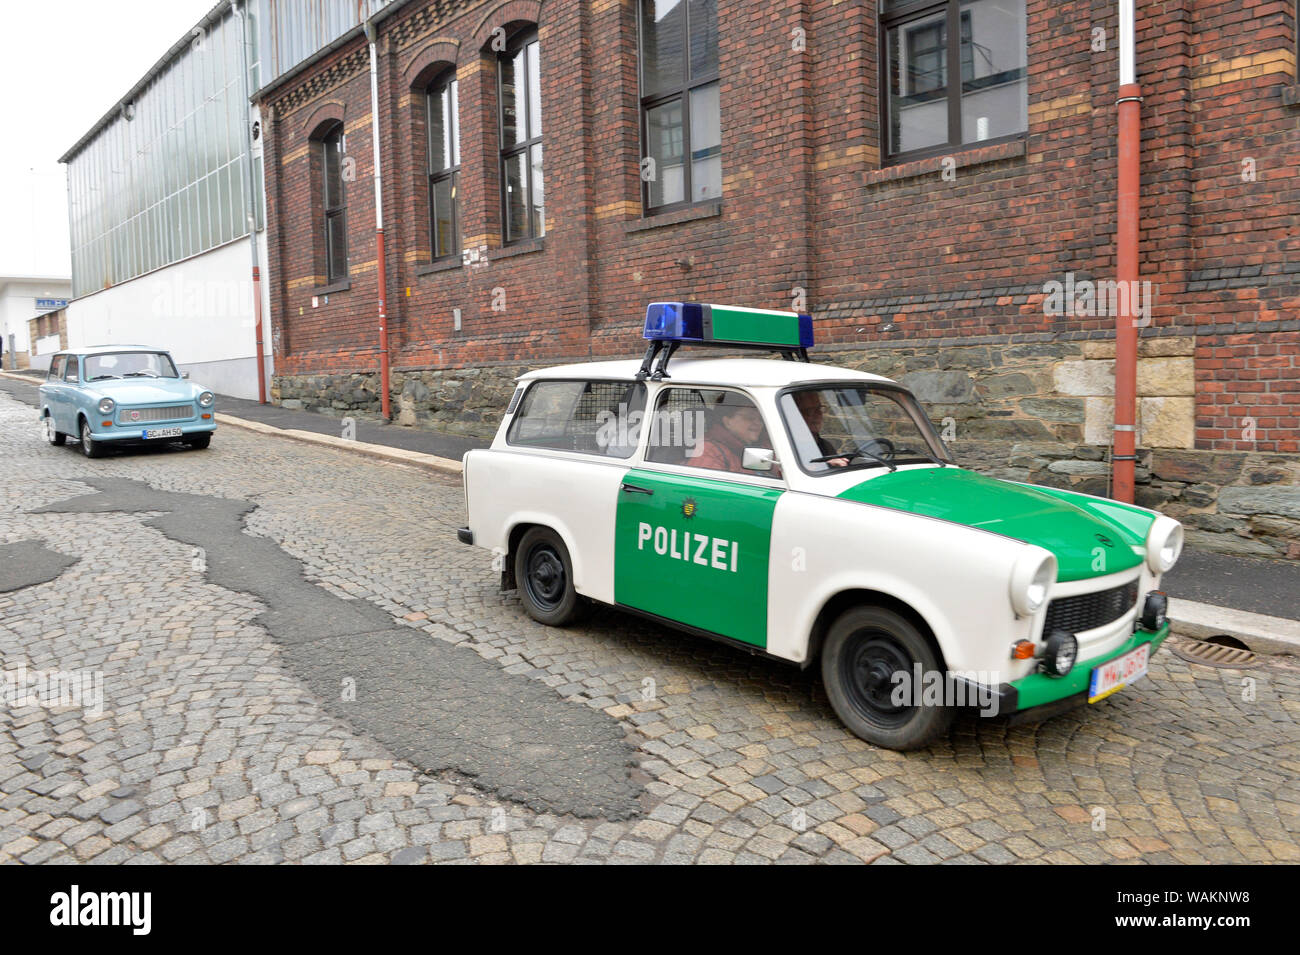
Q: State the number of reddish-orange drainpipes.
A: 3